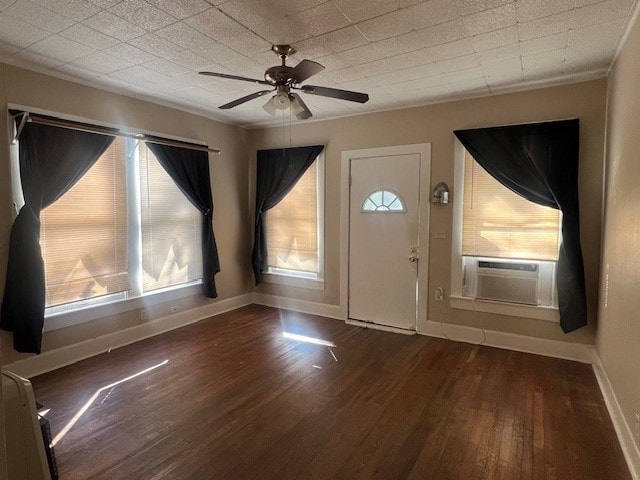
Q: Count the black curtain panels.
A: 4